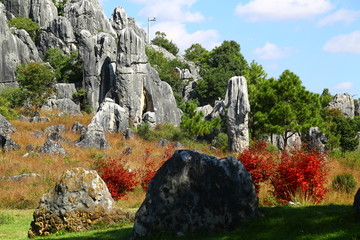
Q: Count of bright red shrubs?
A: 4